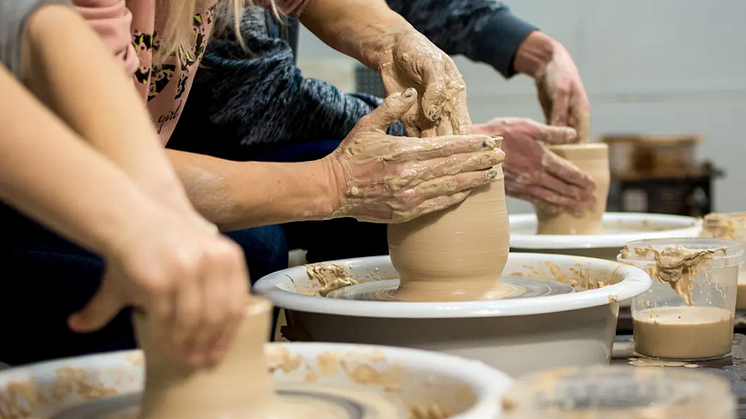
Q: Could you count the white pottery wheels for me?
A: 3